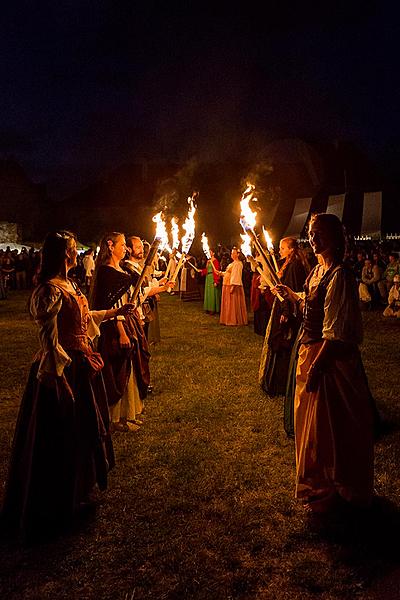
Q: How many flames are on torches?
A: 7